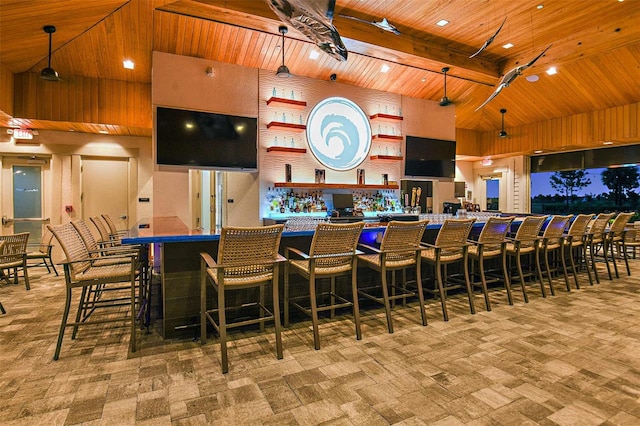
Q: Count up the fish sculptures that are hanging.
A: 4